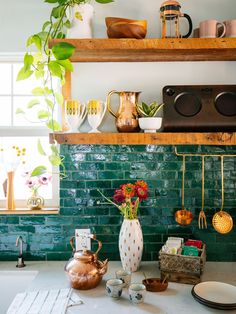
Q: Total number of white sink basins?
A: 1